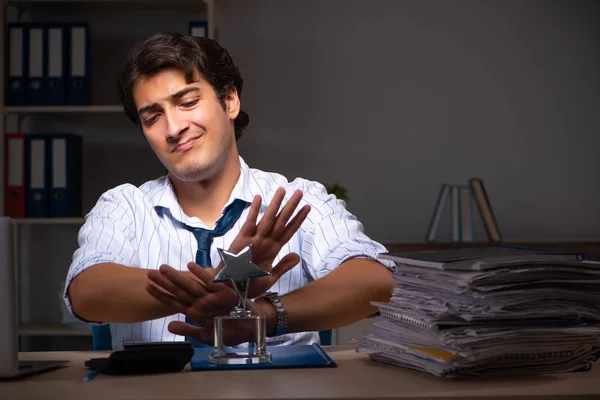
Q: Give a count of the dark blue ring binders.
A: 7